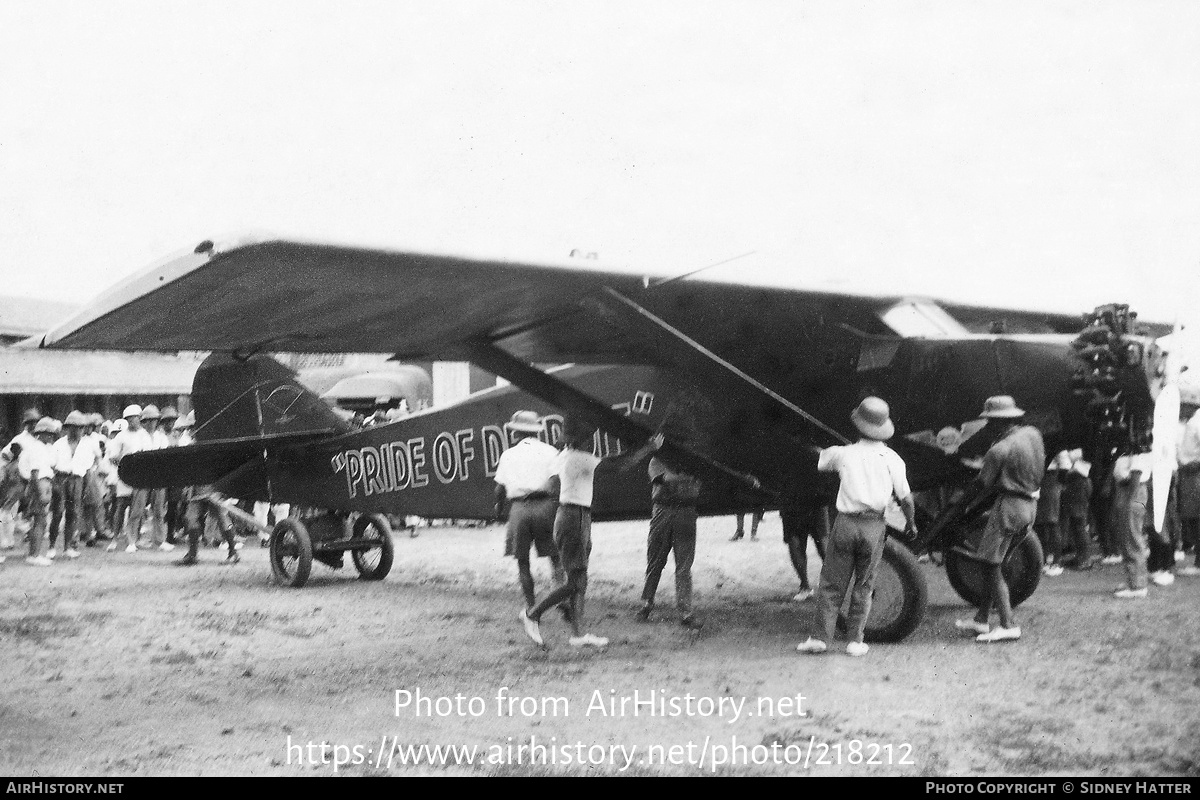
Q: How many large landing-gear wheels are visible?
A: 2